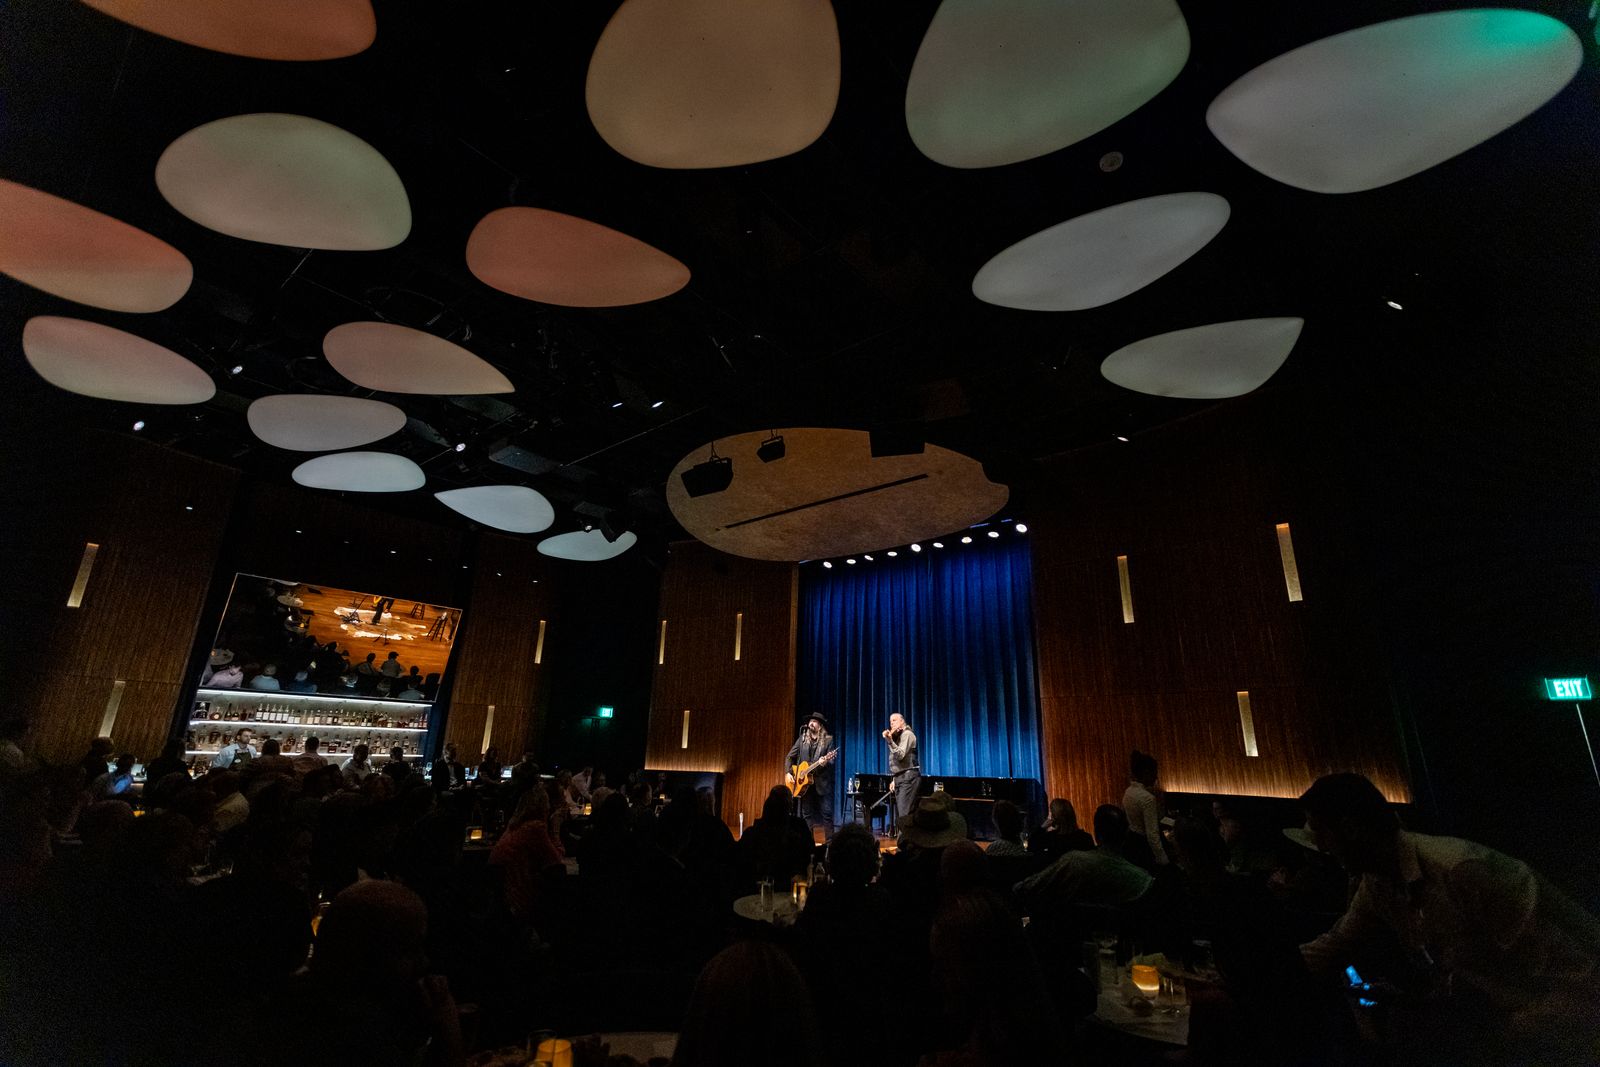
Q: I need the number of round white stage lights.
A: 9